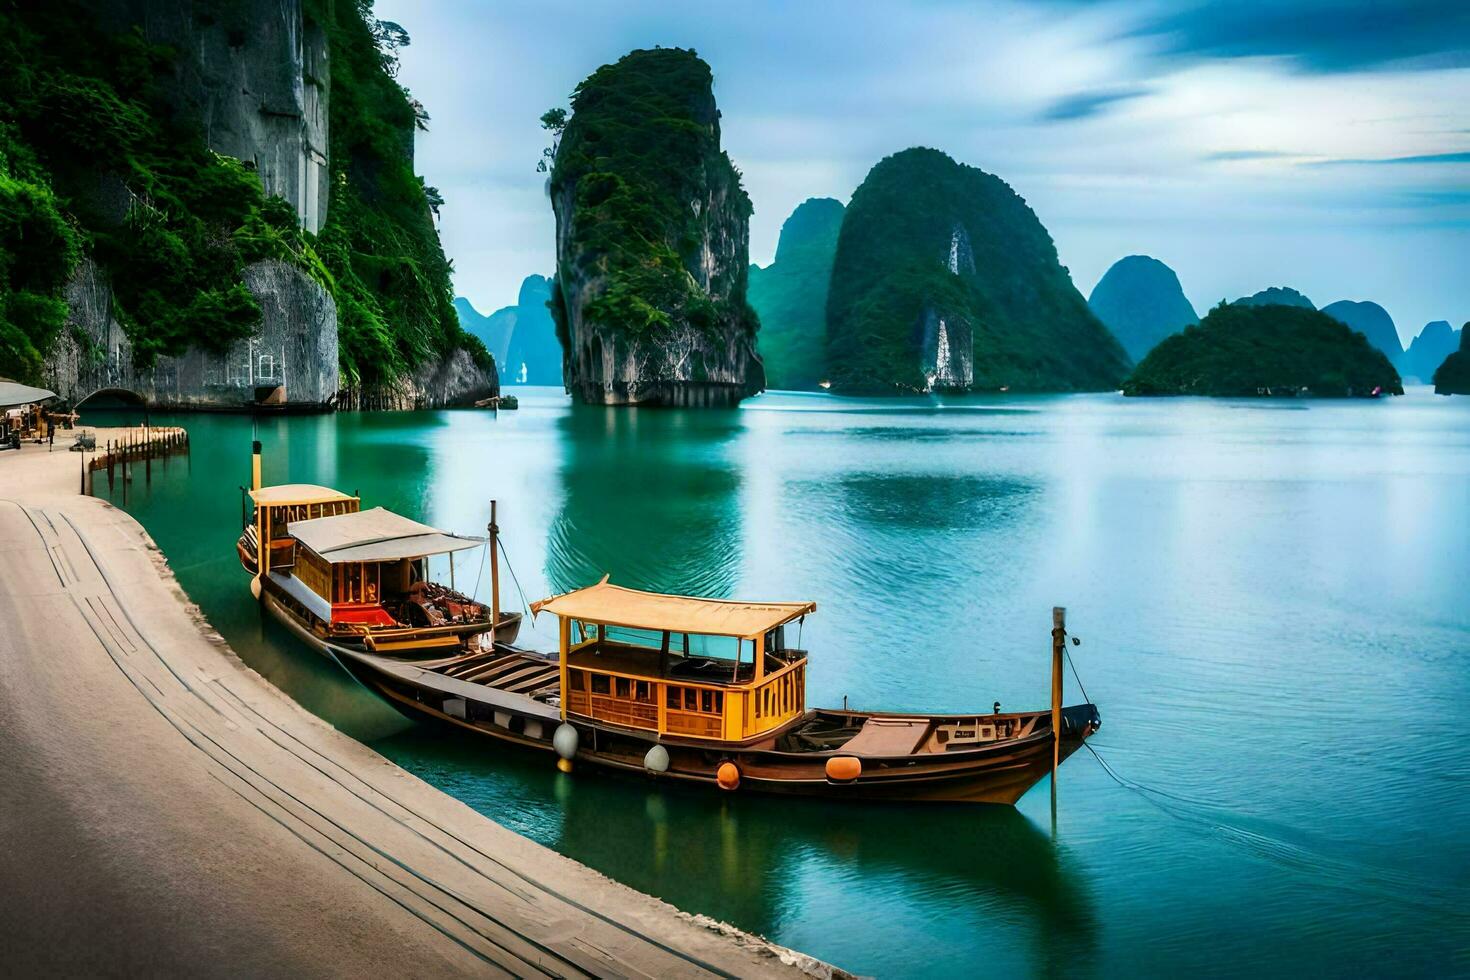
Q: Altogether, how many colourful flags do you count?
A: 0